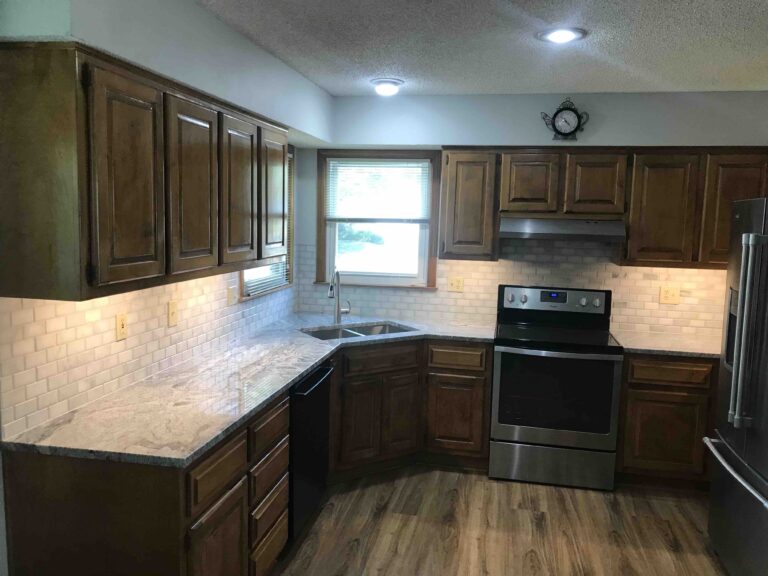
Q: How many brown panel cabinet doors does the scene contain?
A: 14